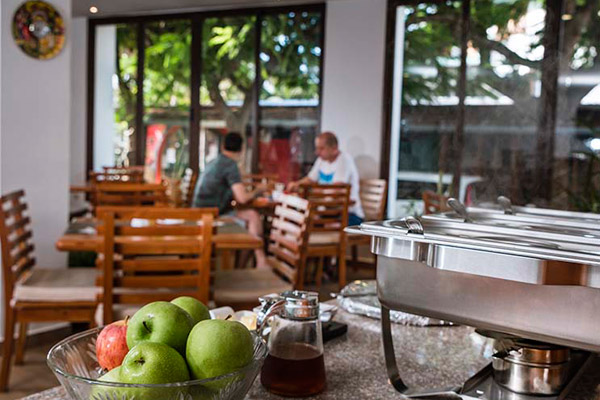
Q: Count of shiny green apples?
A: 5